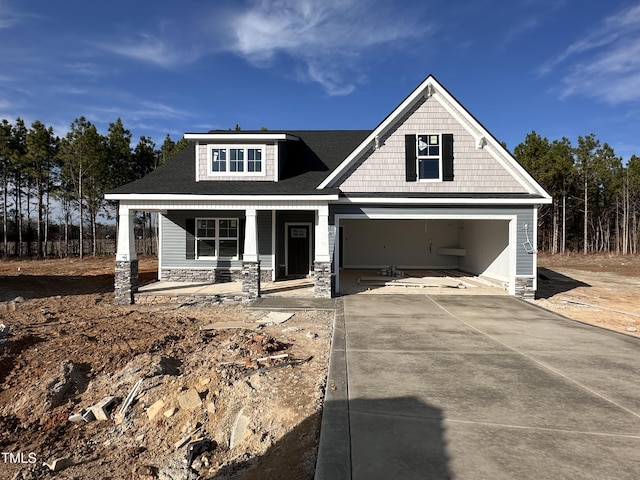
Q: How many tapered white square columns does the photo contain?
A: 3